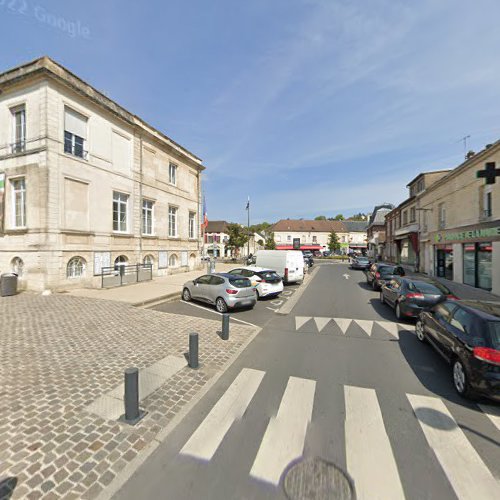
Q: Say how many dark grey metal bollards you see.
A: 3